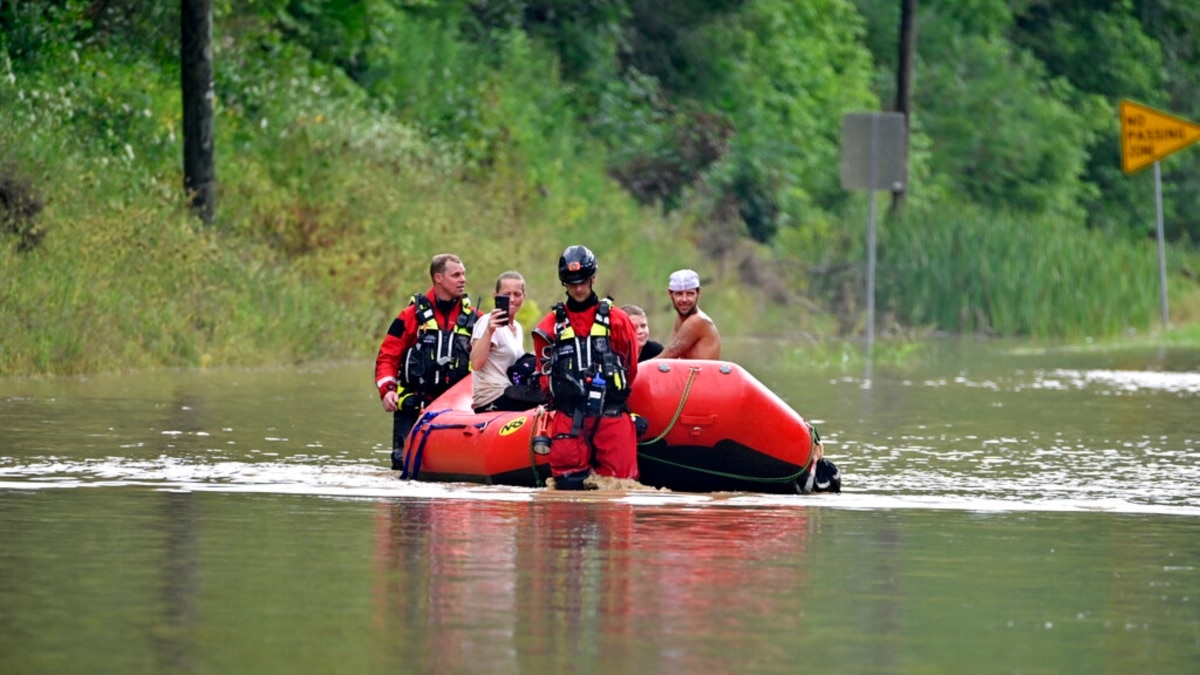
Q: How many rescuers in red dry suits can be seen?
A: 2